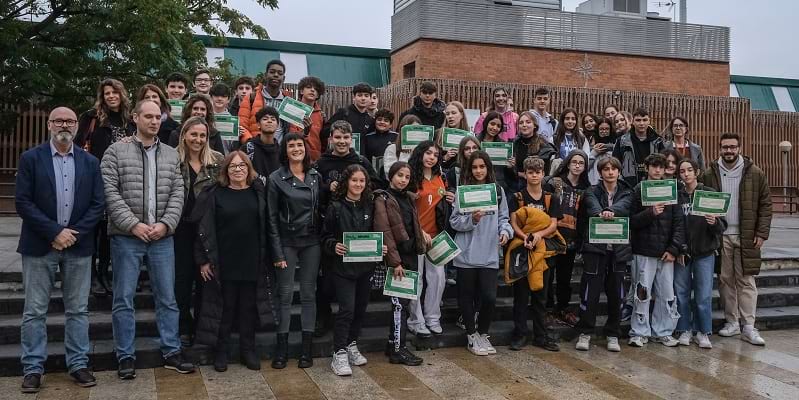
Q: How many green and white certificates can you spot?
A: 14